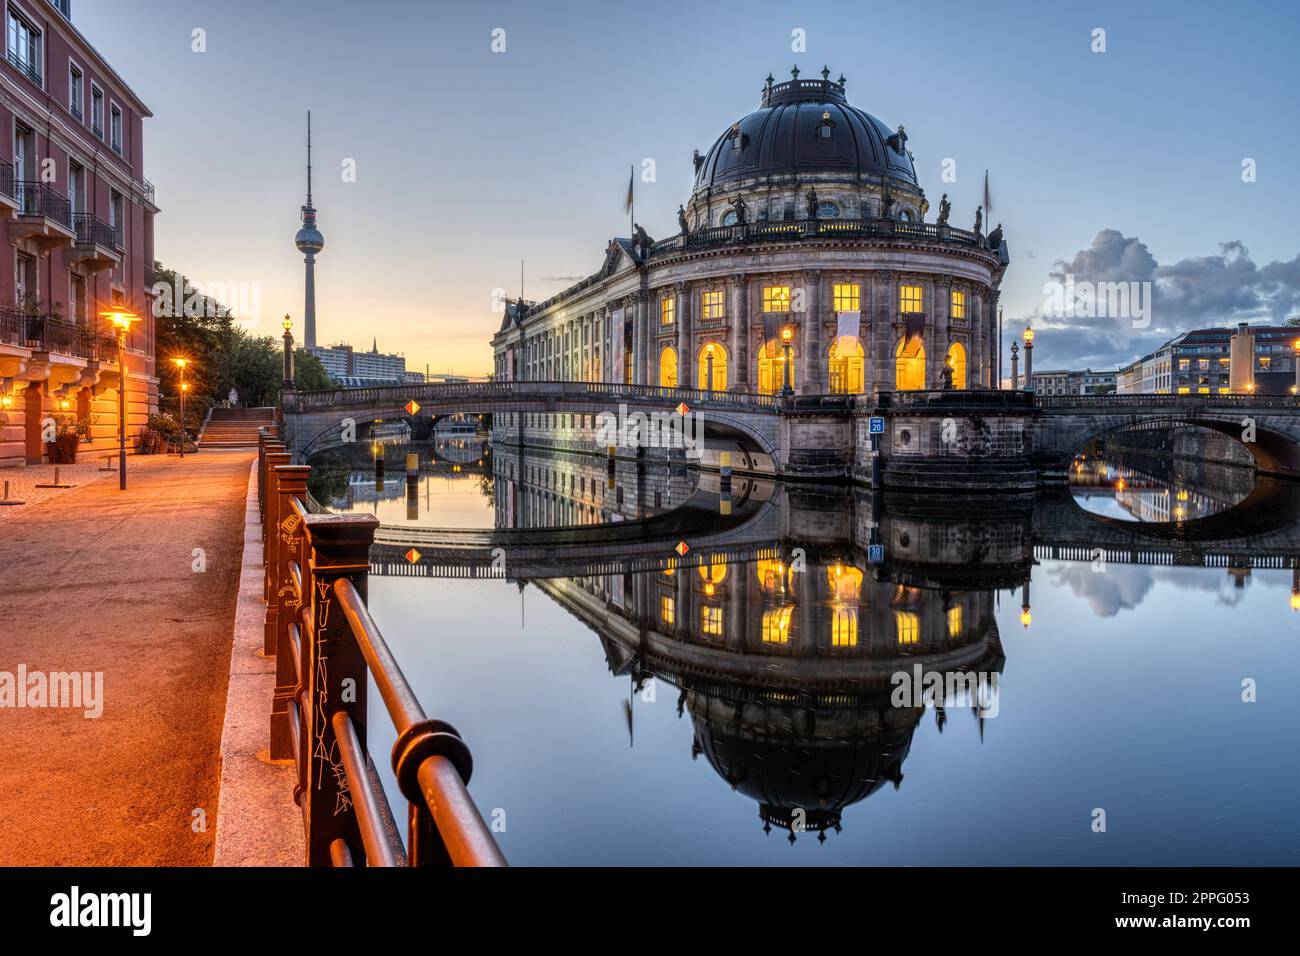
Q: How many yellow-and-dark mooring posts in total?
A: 4